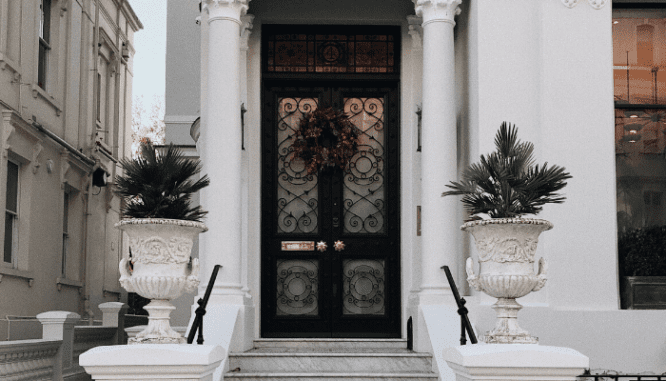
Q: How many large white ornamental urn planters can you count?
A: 2